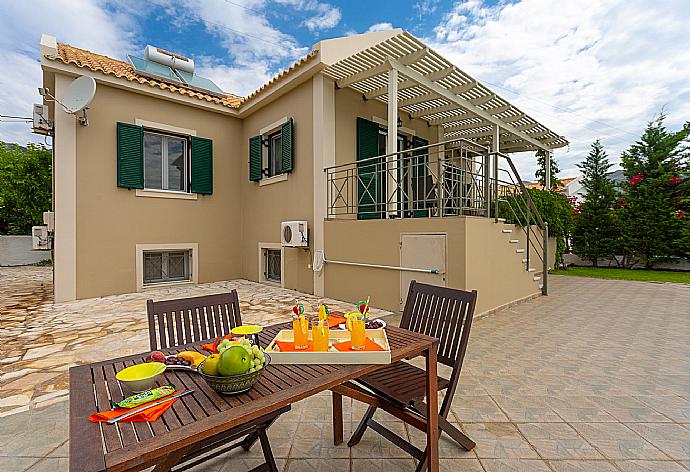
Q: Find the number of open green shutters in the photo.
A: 6